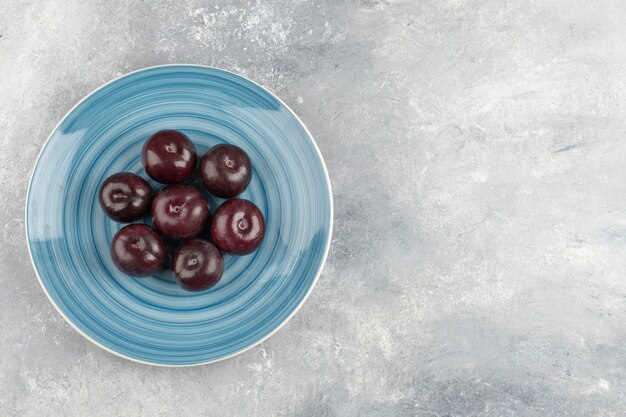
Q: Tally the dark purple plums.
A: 7